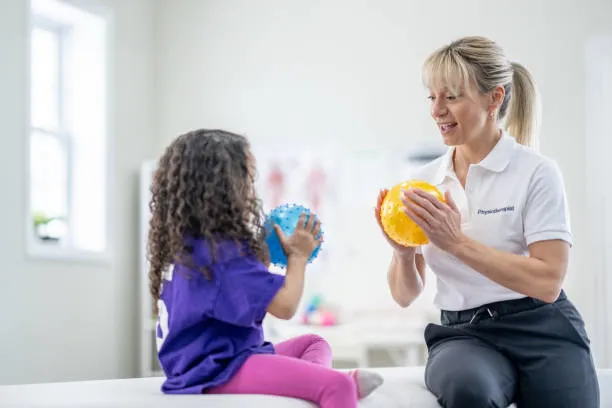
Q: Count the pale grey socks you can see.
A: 1